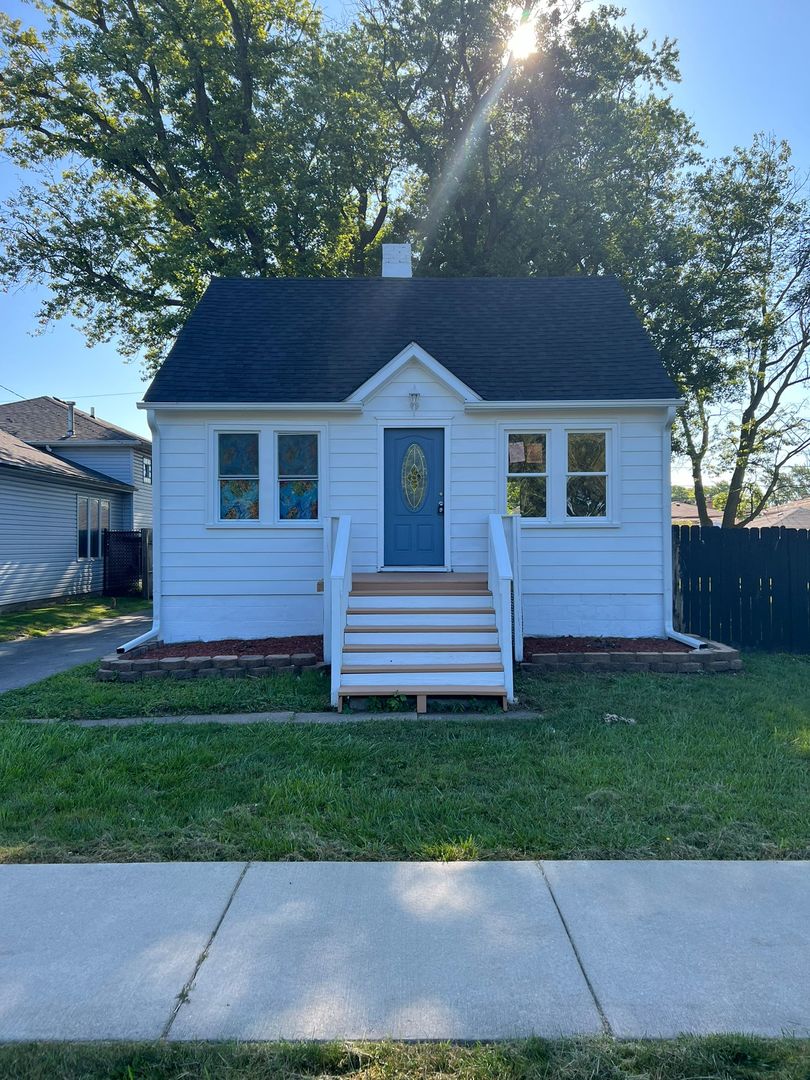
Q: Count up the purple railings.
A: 0